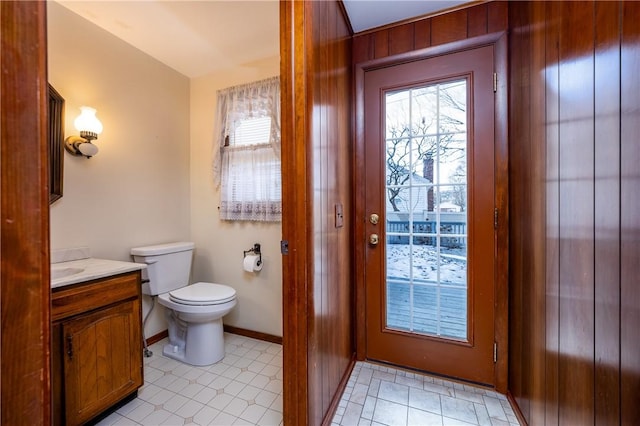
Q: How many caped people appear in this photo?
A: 0